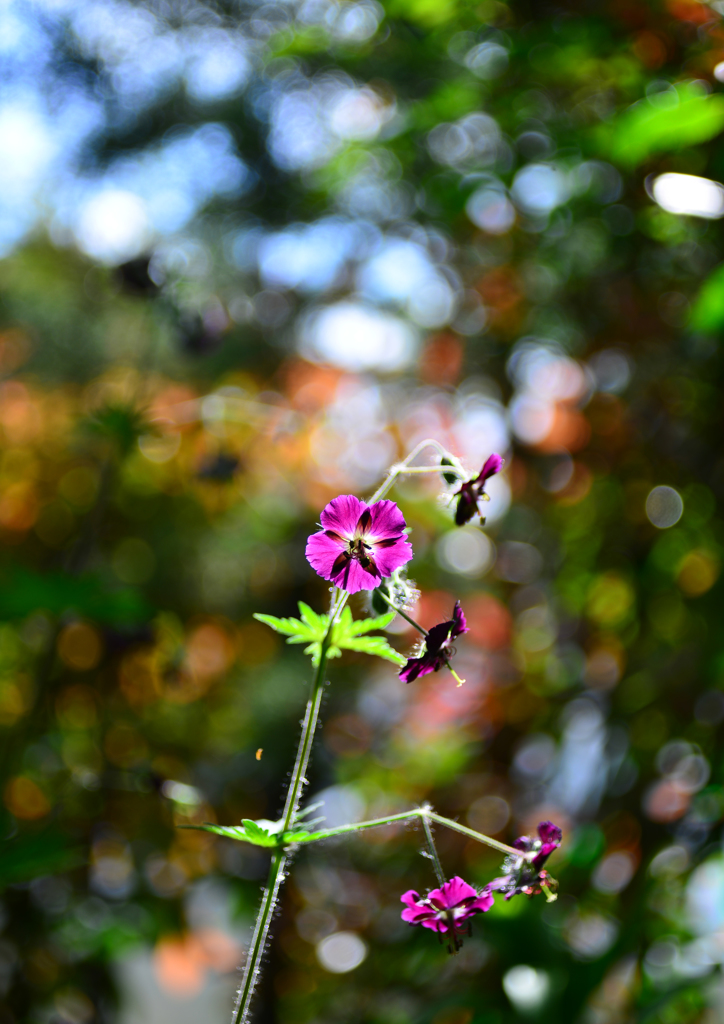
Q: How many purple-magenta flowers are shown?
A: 5